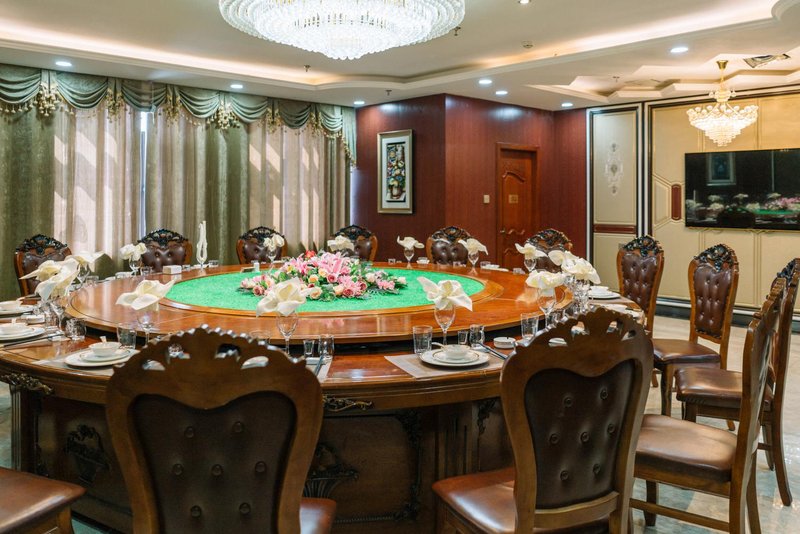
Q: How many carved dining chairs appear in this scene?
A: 13